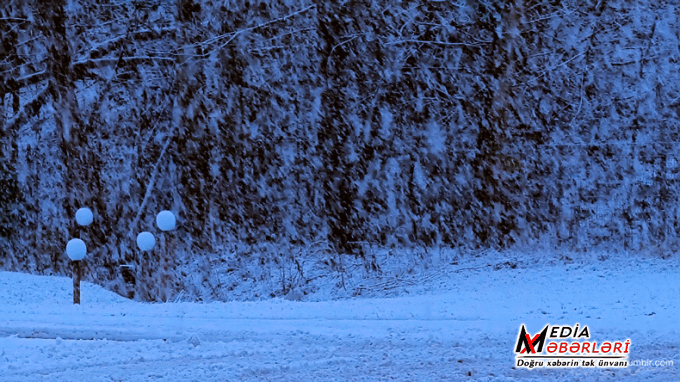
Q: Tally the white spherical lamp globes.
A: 4